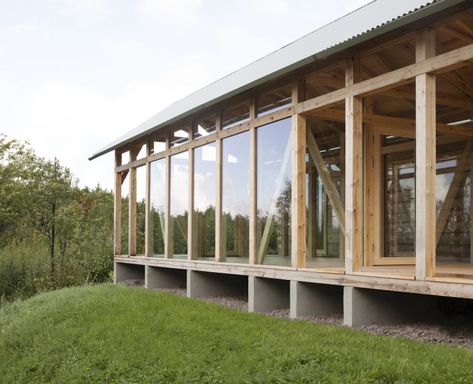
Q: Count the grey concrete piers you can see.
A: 6